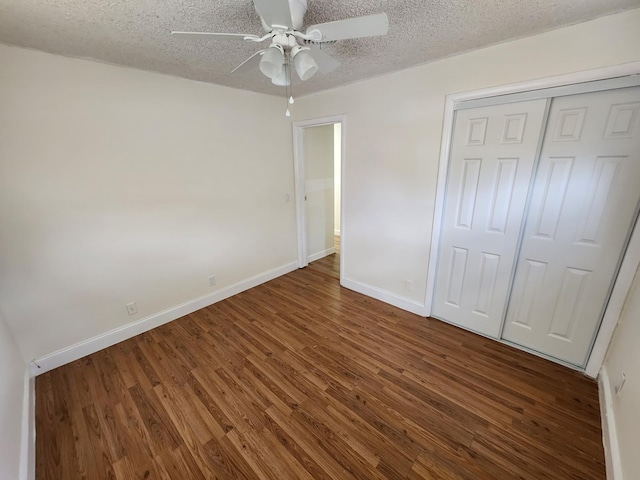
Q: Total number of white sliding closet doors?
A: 2